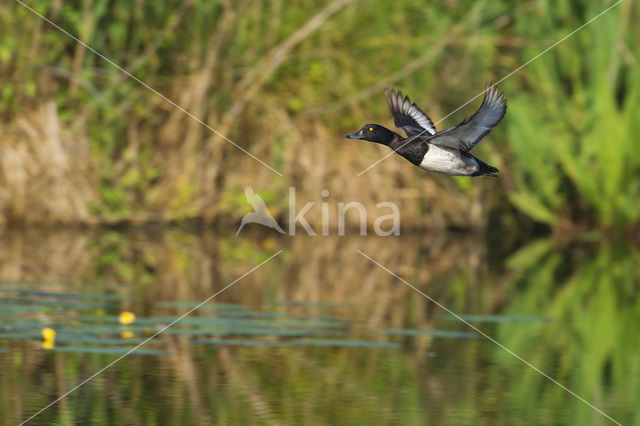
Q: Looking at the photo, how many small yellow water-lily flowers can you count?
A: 2